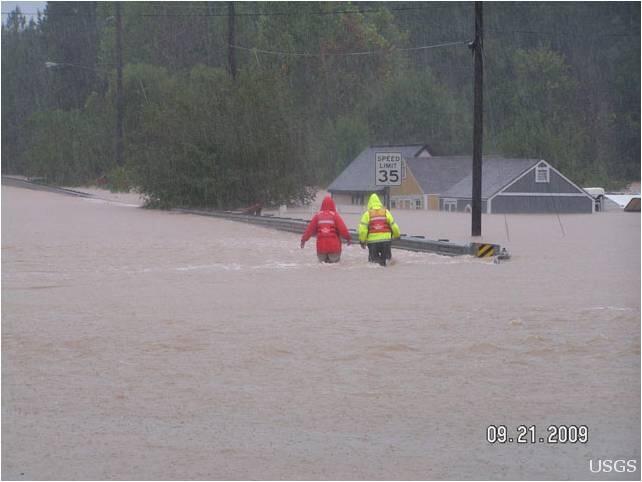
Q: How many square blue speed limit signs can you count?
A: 0